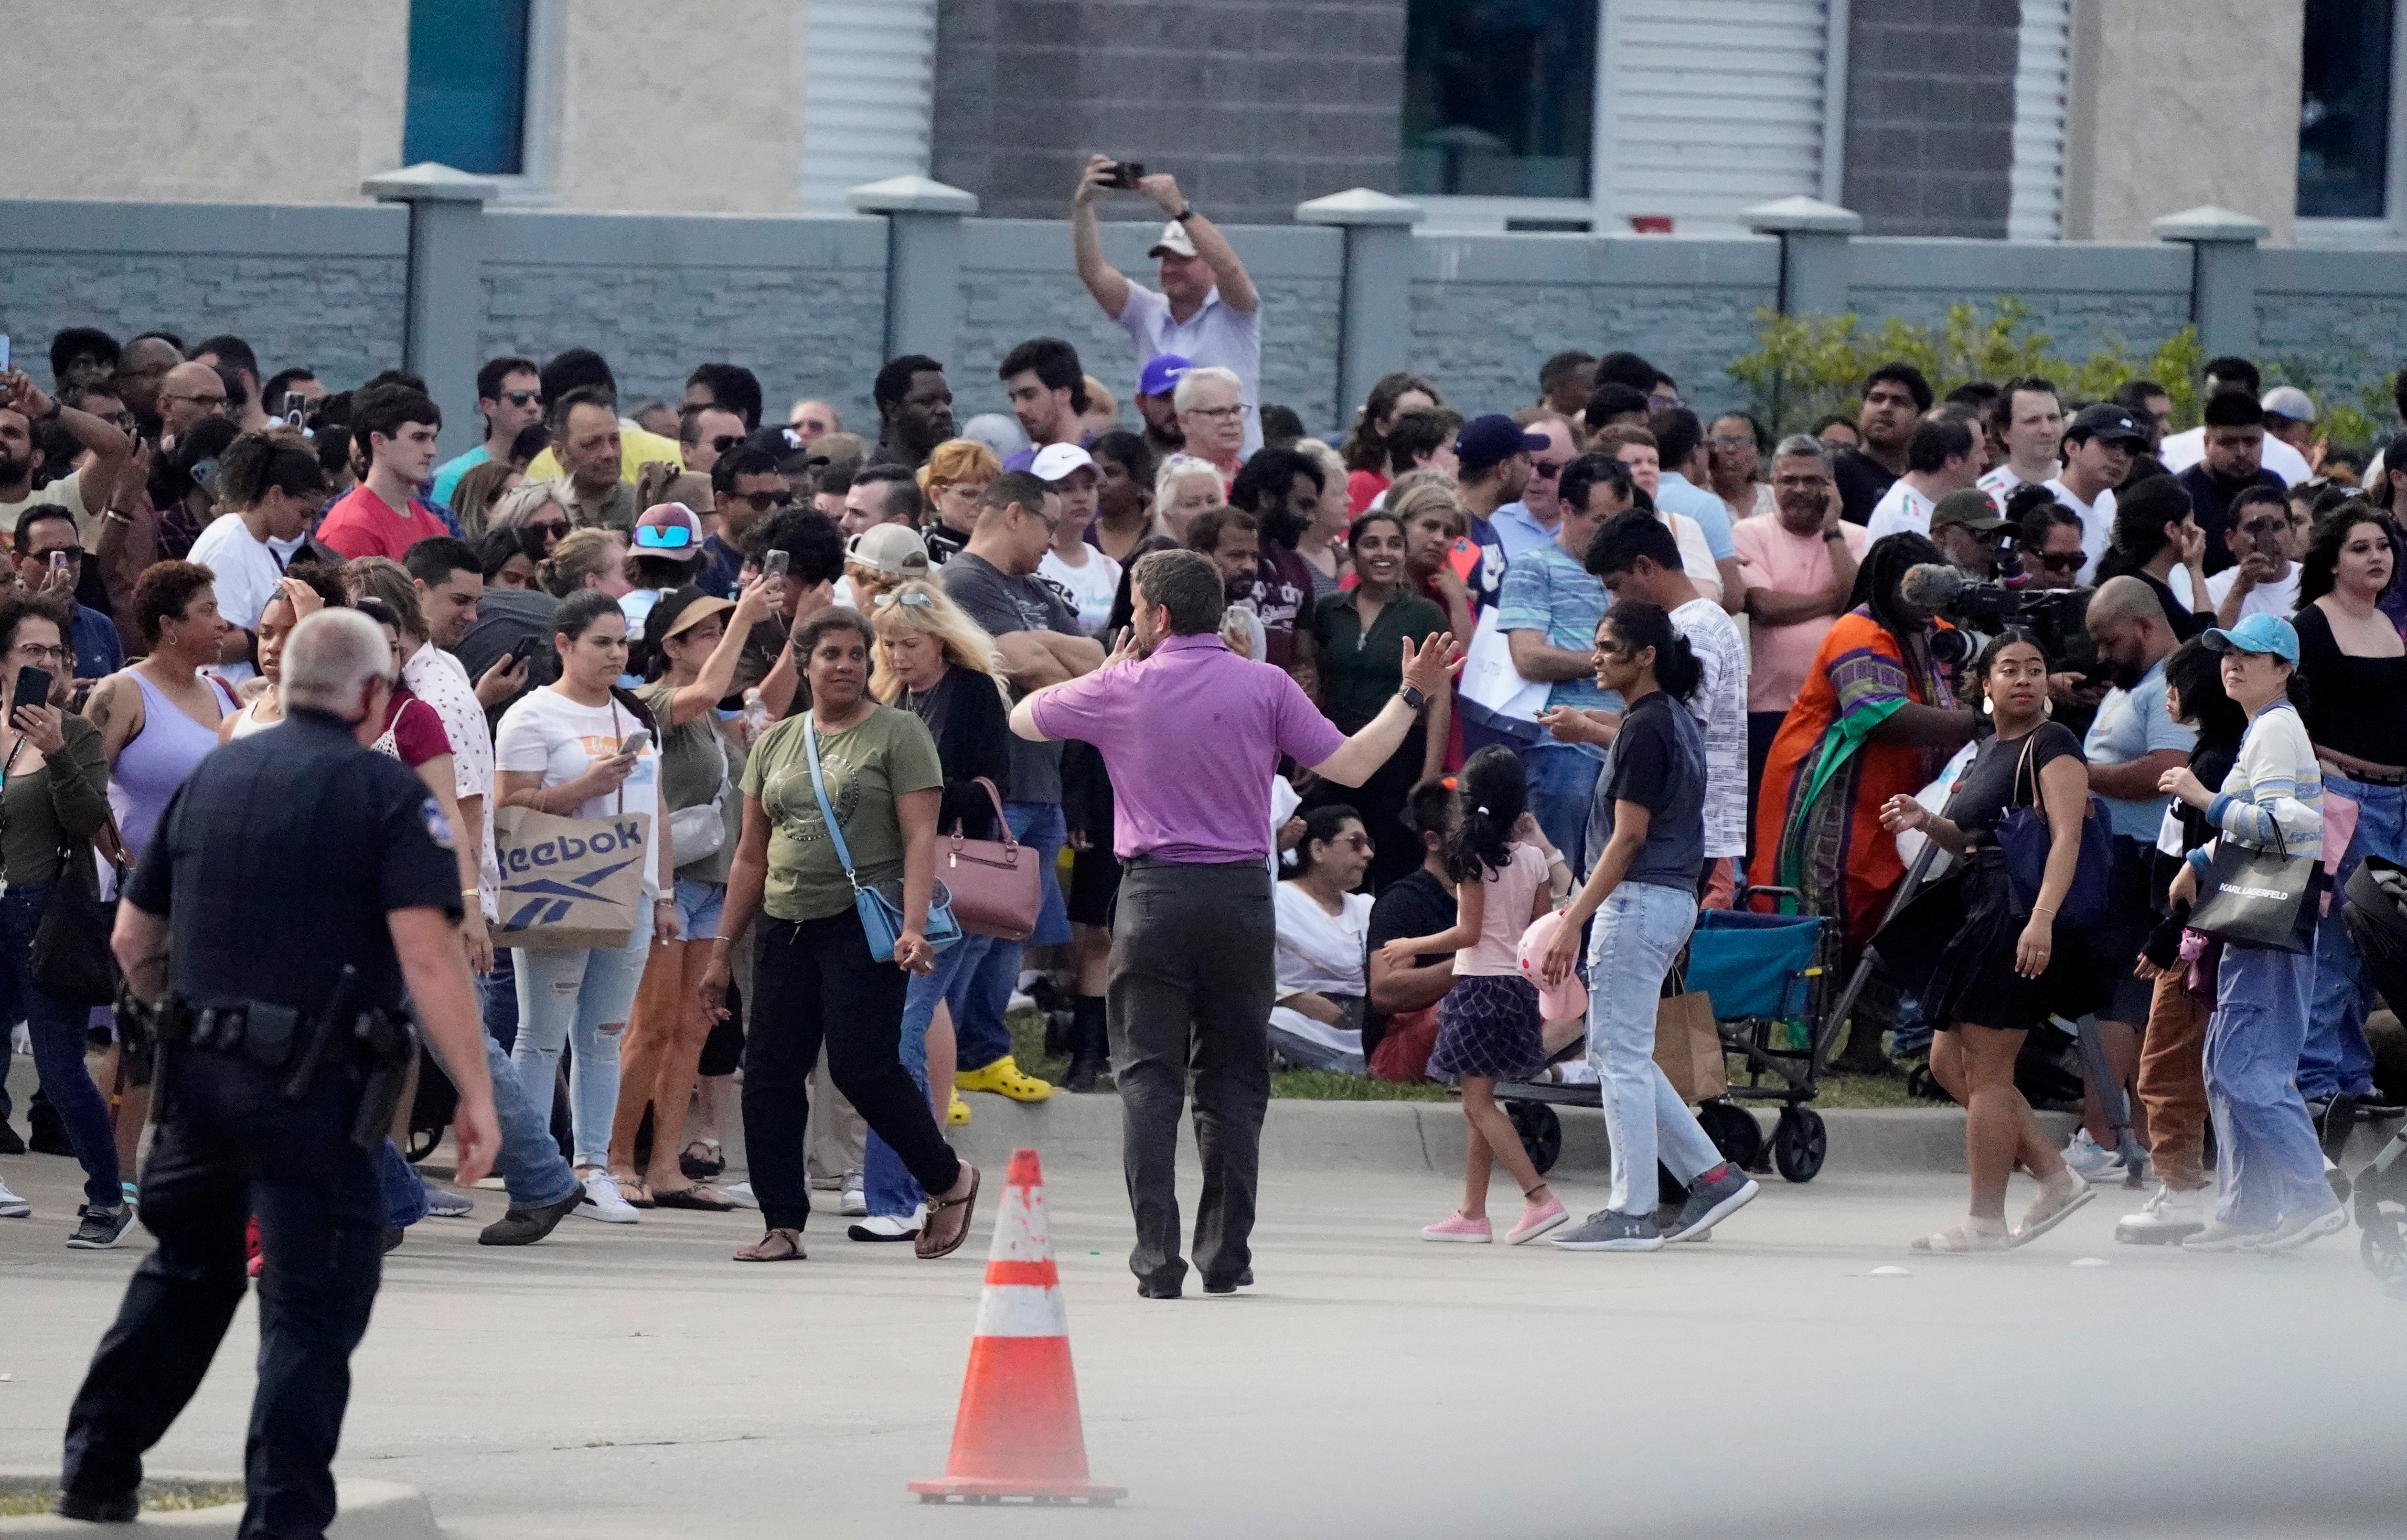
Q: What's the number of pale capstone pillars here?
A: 5